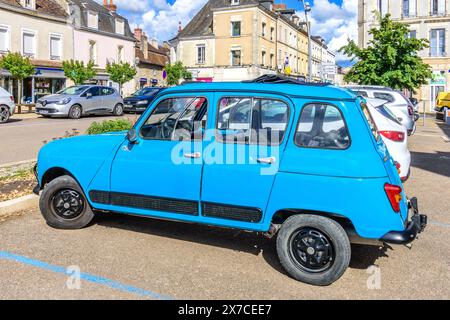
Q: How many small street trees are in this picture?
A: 4